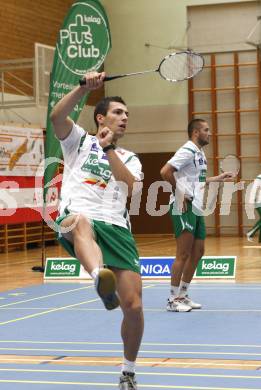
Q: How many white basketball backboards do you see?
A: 1